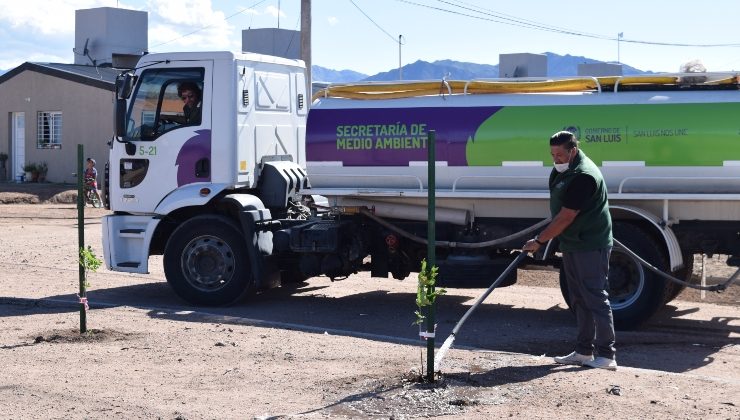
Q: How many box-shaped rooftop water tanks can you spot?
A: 4